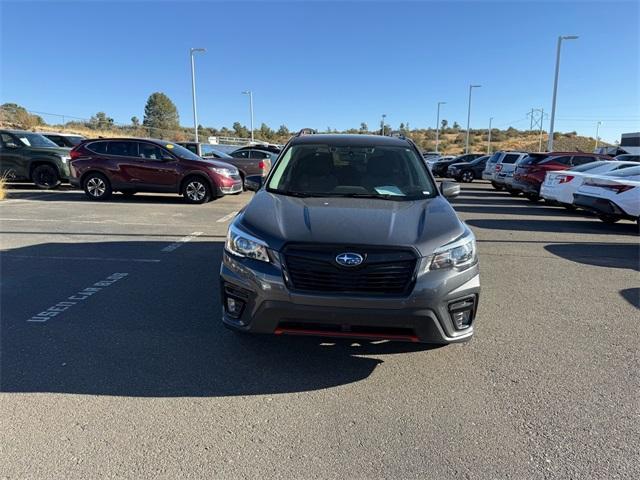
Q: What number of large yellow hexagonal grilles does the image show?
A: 0